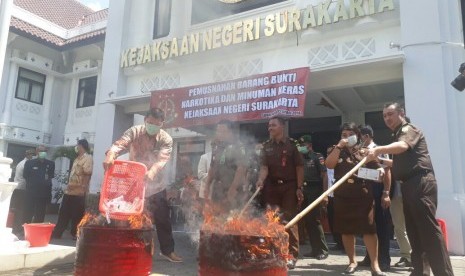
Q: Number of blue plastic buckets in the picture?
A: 0